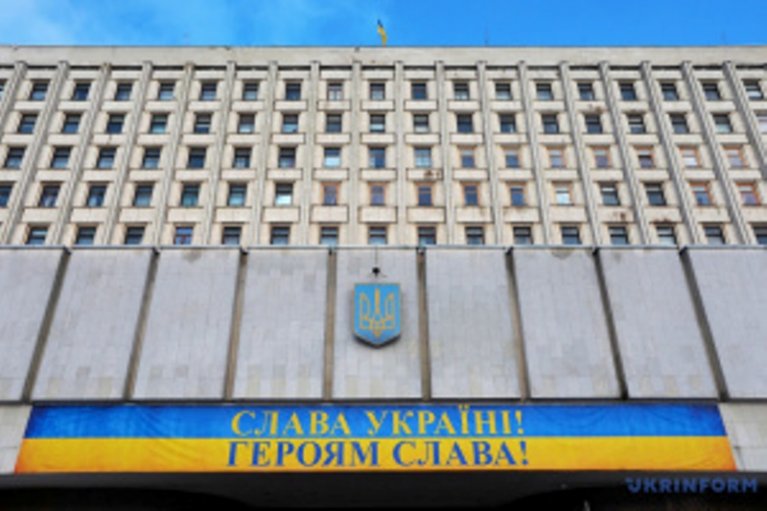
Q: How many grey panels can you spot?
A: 9